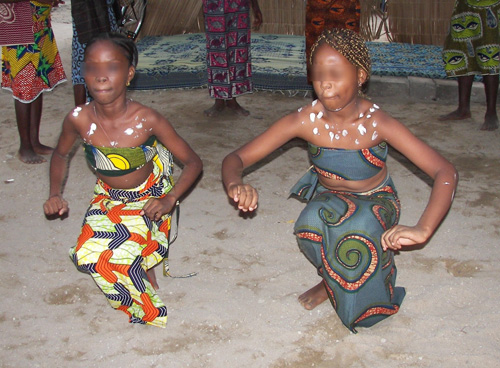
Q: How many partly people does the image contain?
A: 5